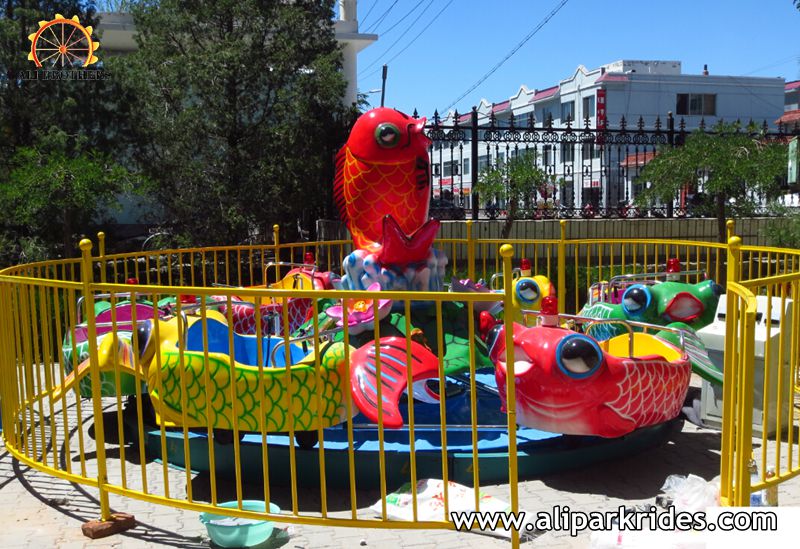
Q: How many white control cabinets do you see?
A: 1